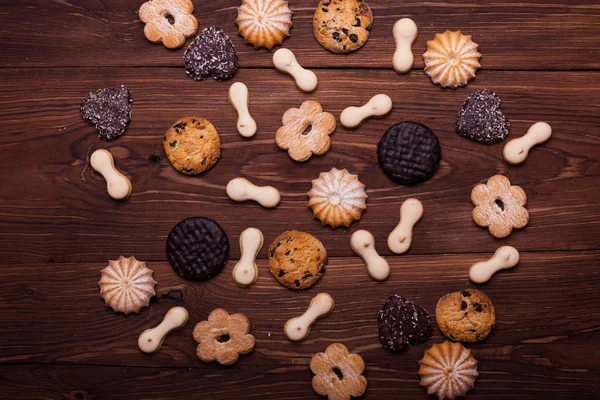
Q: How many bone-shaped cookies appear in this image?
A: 13